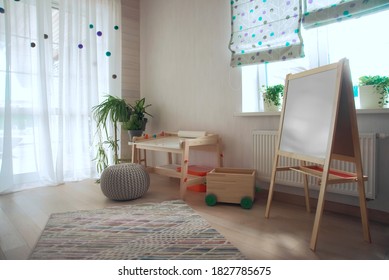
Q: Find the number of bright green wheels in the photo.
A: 2